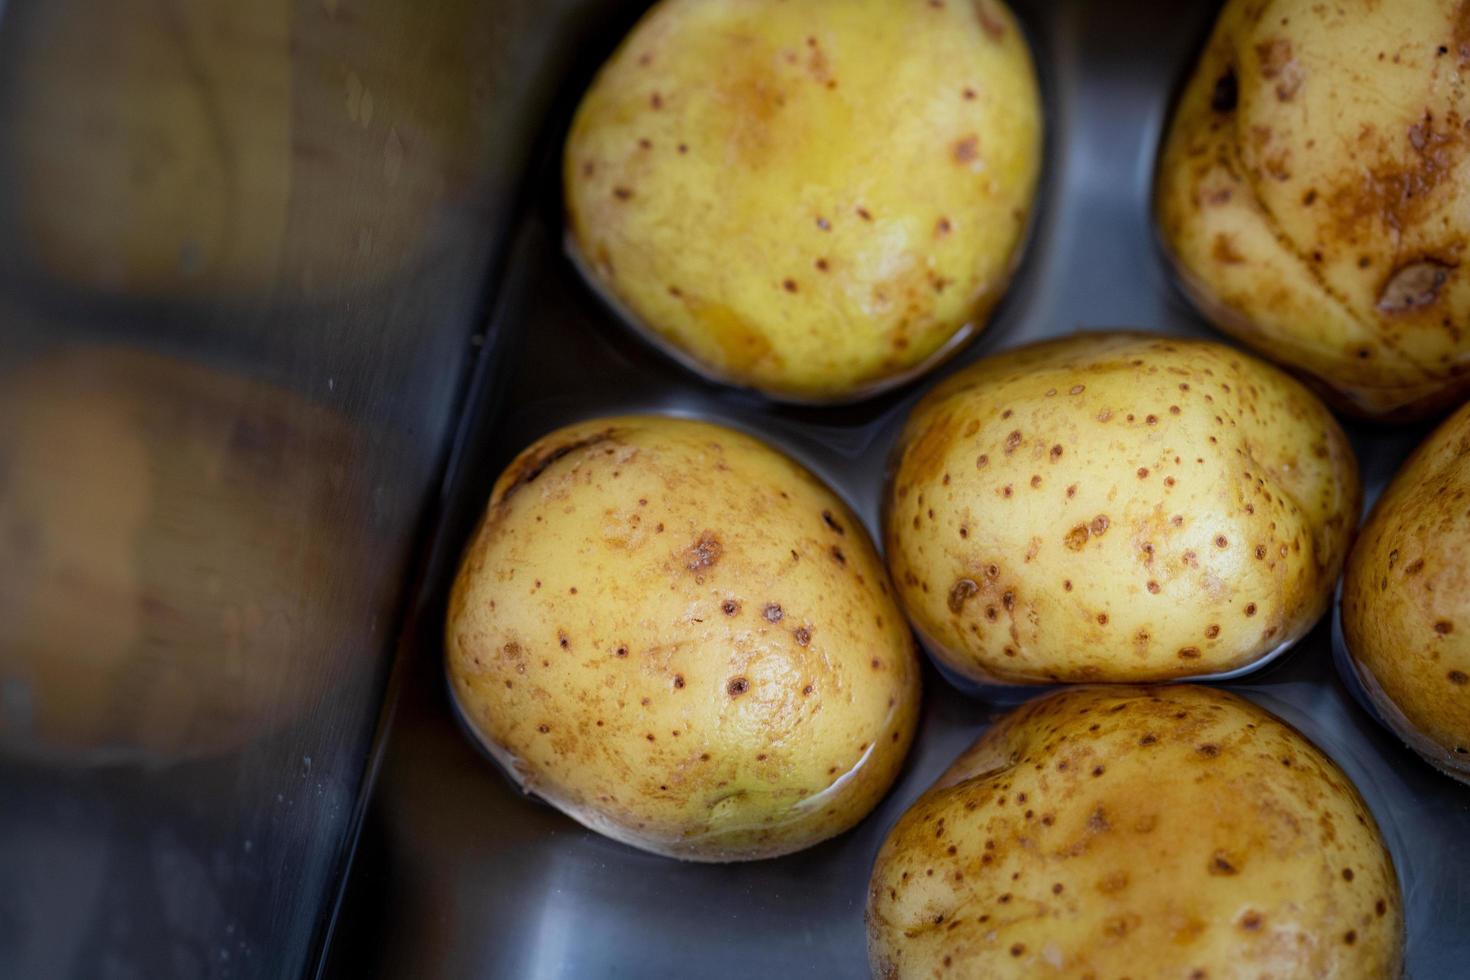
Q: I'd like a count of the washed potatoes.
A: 6